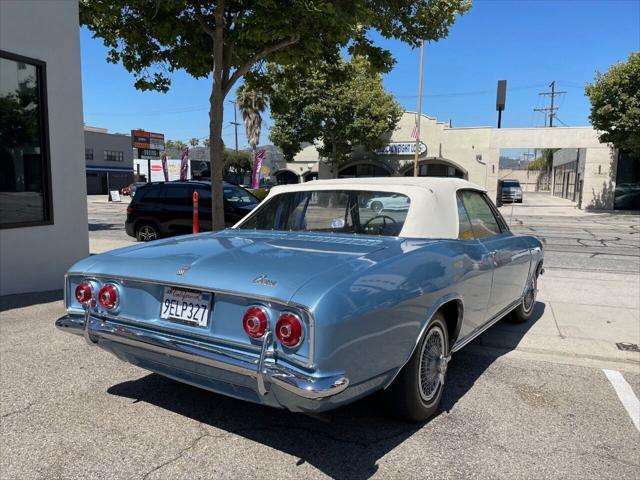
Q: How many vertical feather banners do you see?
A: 3